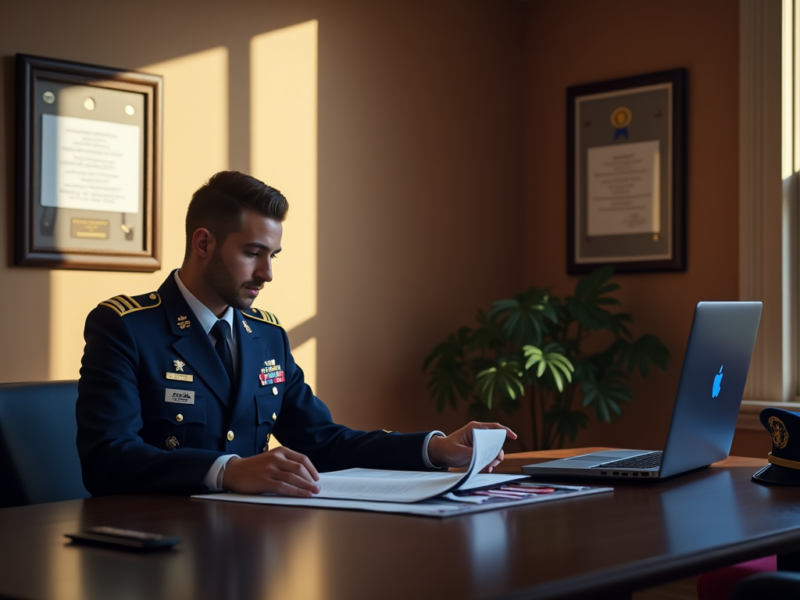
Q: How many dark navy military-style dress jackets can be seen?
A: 1